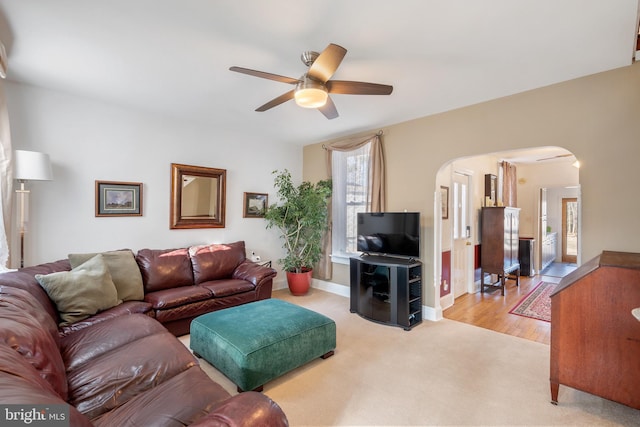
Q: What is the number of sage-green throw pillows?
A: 2